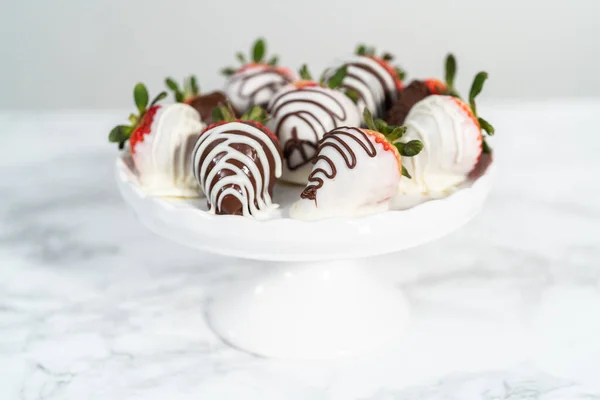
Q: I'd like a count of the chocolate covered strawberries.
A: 9